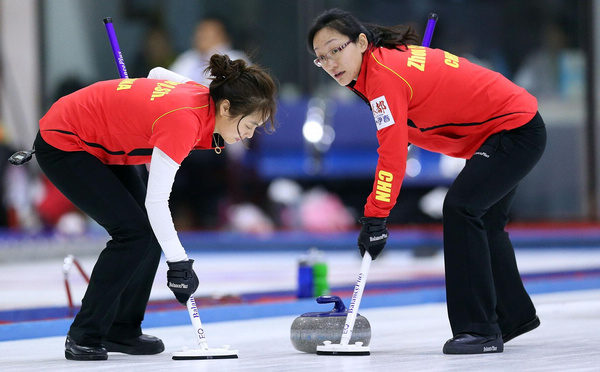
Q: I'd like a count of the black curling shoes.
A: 4